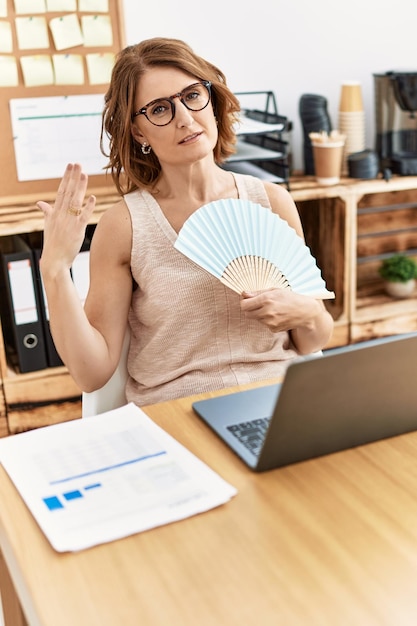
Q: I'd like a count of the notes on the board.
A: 12